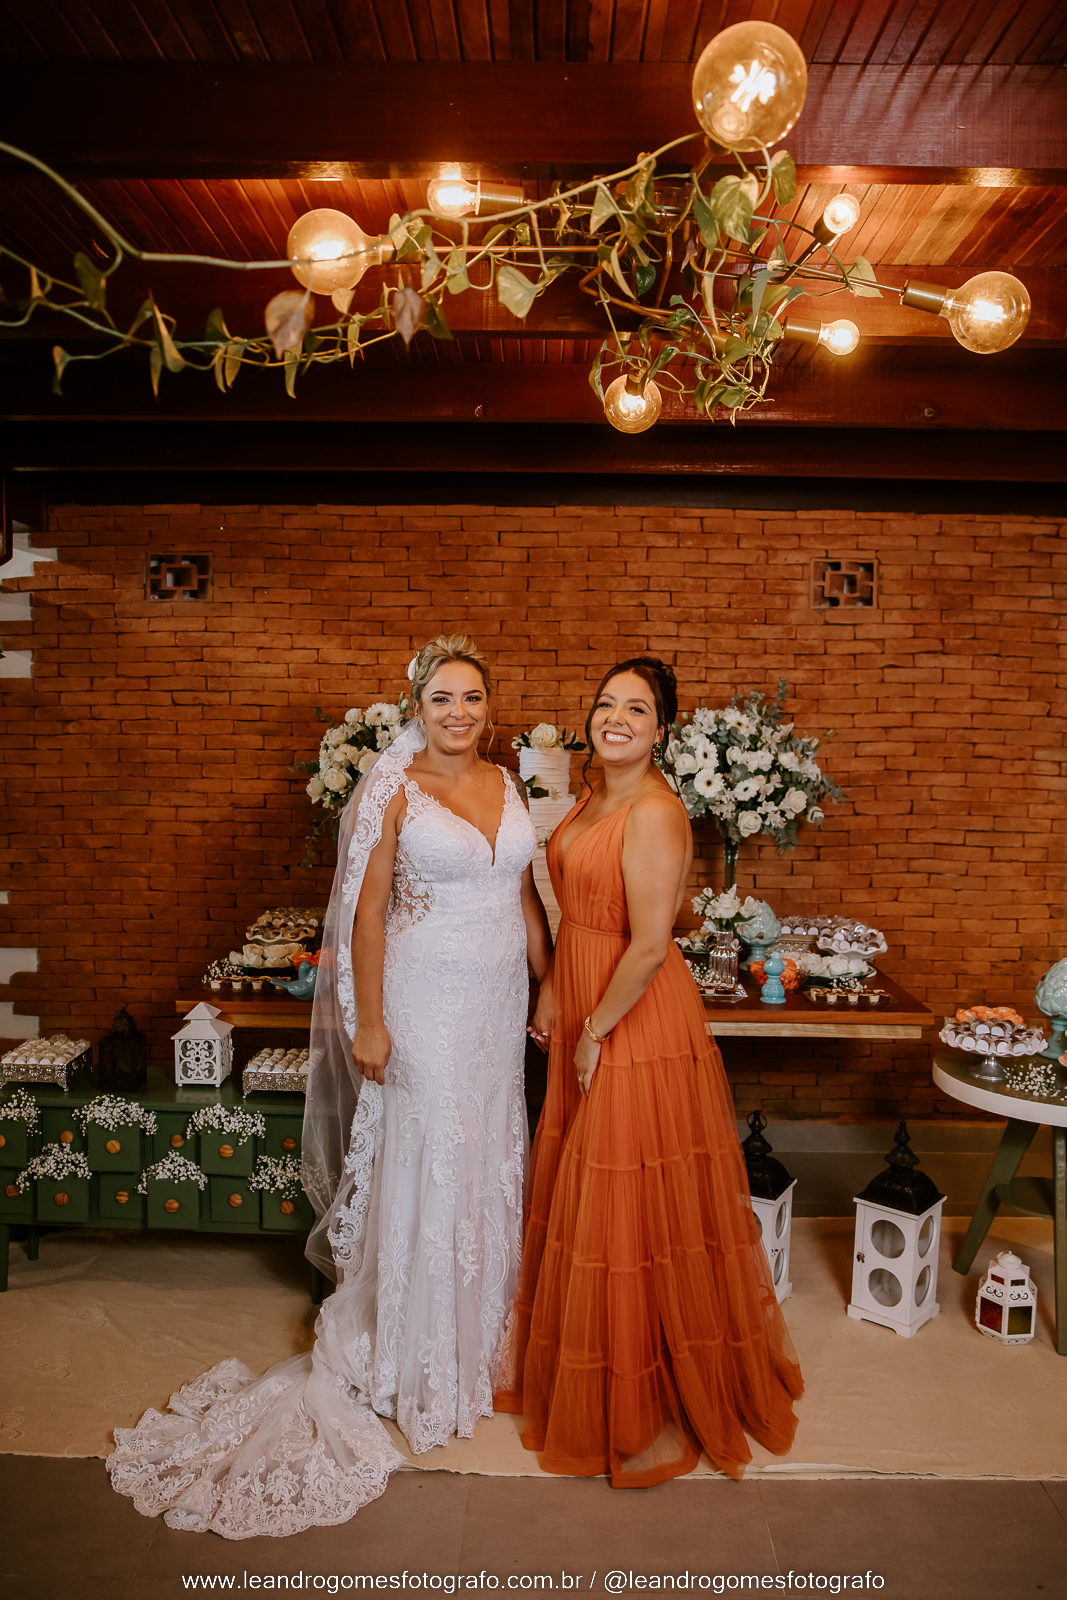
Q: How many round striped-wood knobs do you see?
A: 12